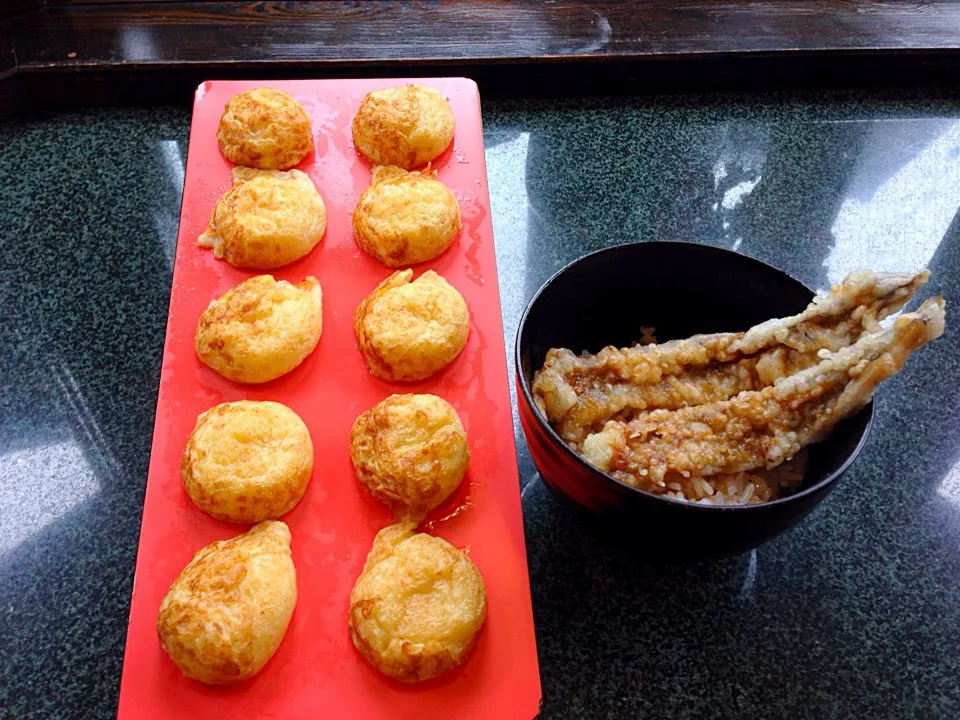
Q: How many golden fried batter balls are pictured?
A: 10